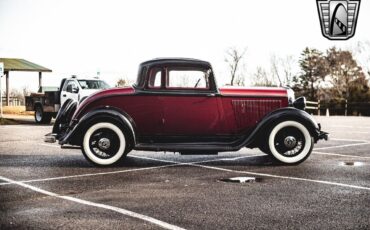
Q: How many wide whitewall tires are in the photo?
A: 2